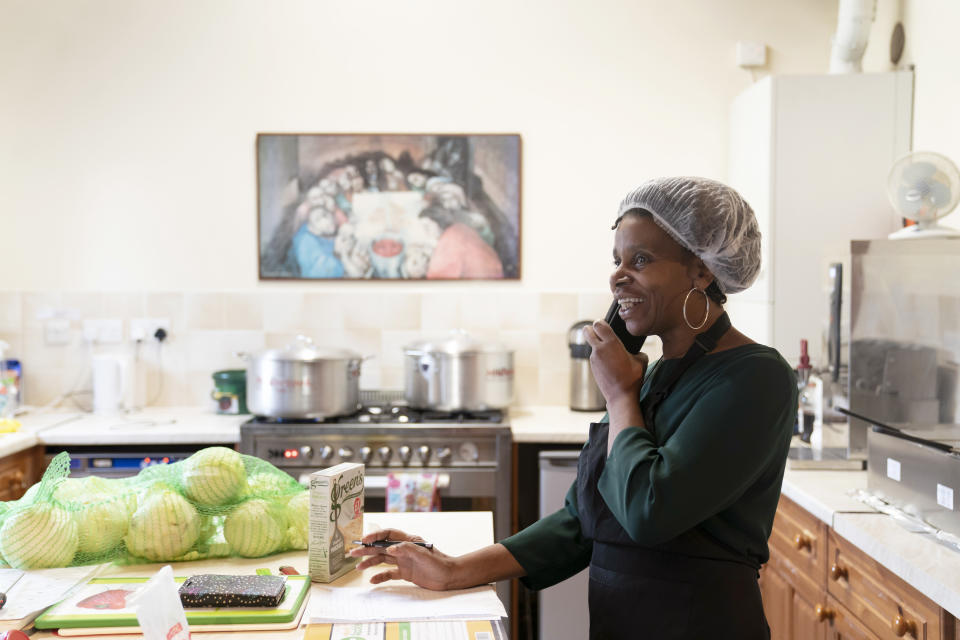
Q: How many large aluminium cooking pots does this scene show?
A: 2